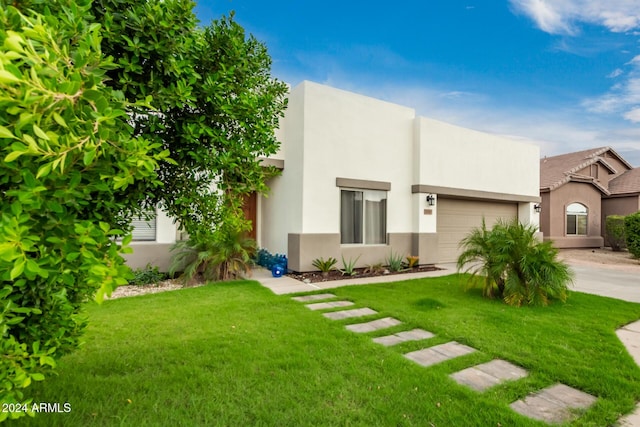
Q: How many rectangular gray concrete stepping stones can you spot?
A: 8